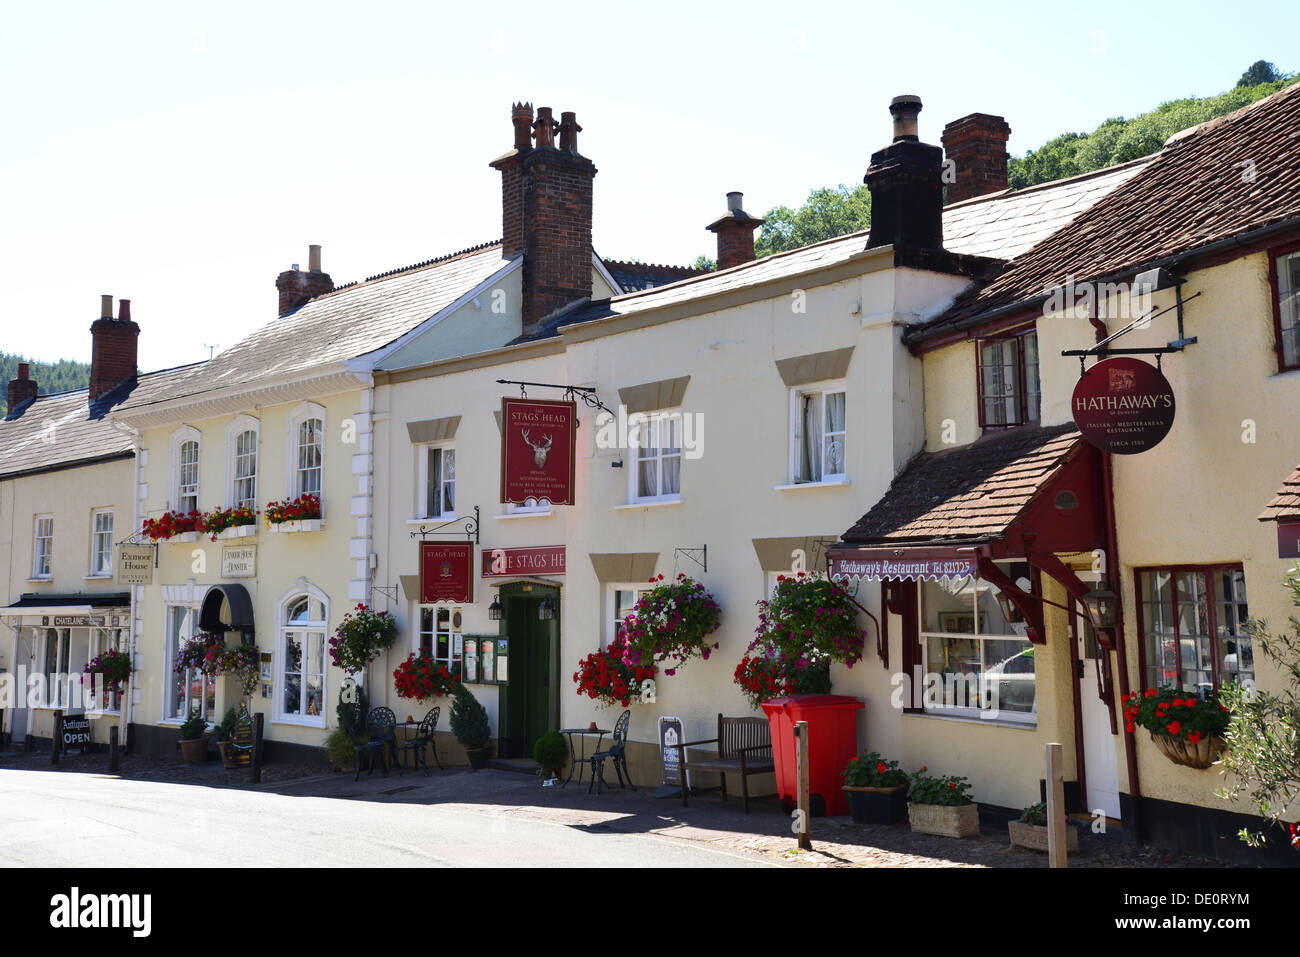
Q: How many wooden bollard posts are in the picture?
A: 5